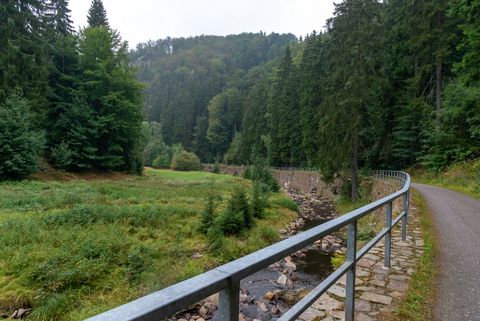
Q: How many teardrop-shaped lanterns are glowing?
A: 0